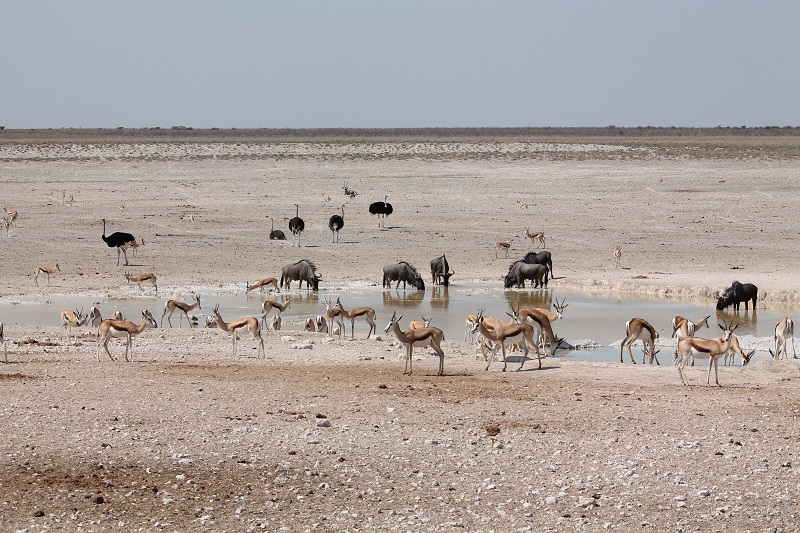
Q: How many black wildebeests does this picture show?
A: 6